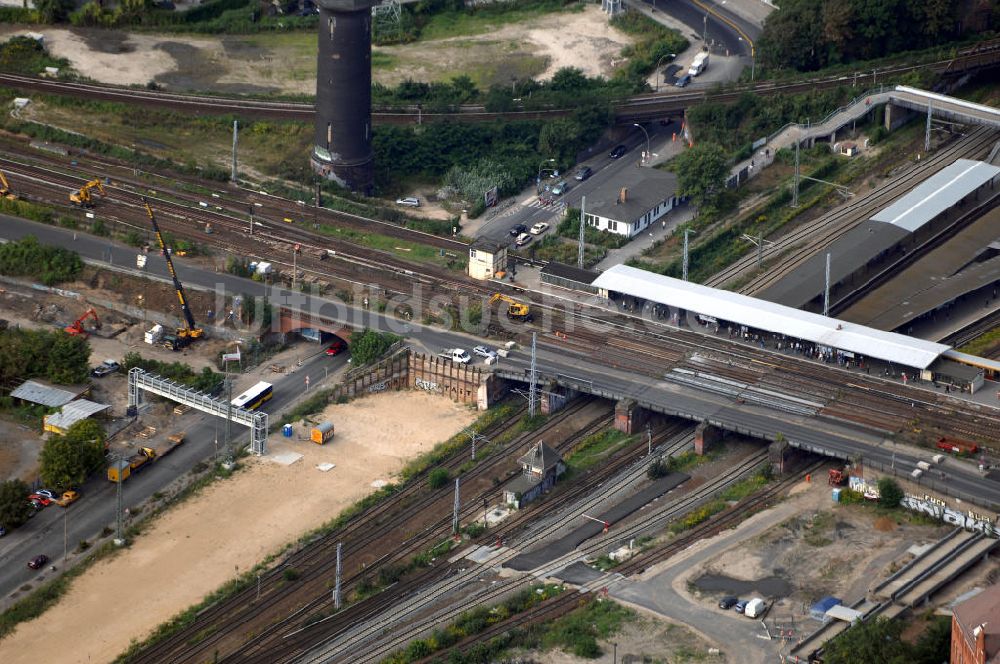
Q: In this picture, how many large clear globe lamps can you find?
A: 0